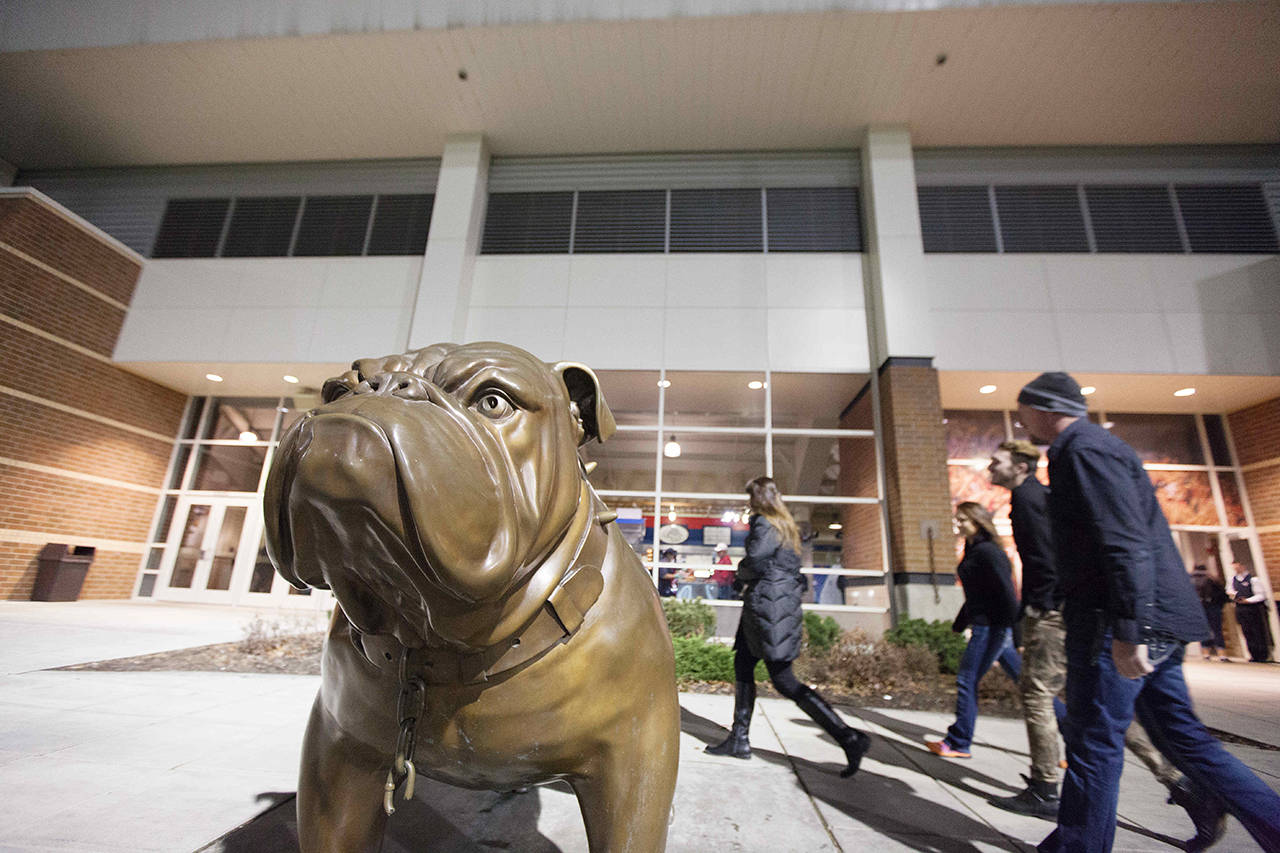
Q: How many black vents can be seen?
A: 12